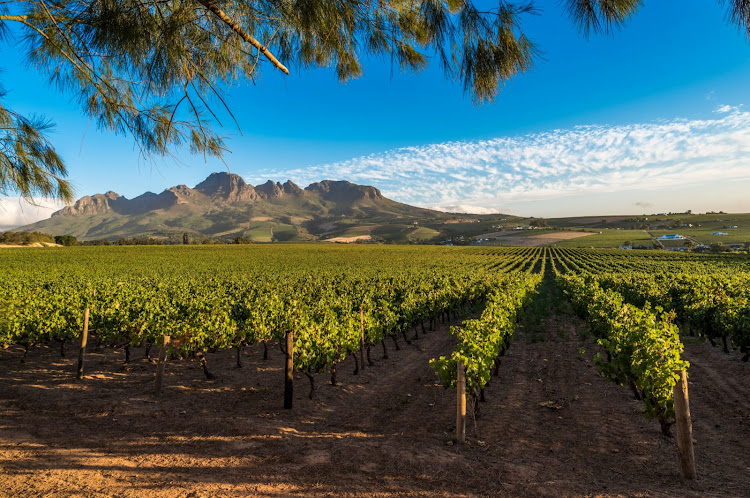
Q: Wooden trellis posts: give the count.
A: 6